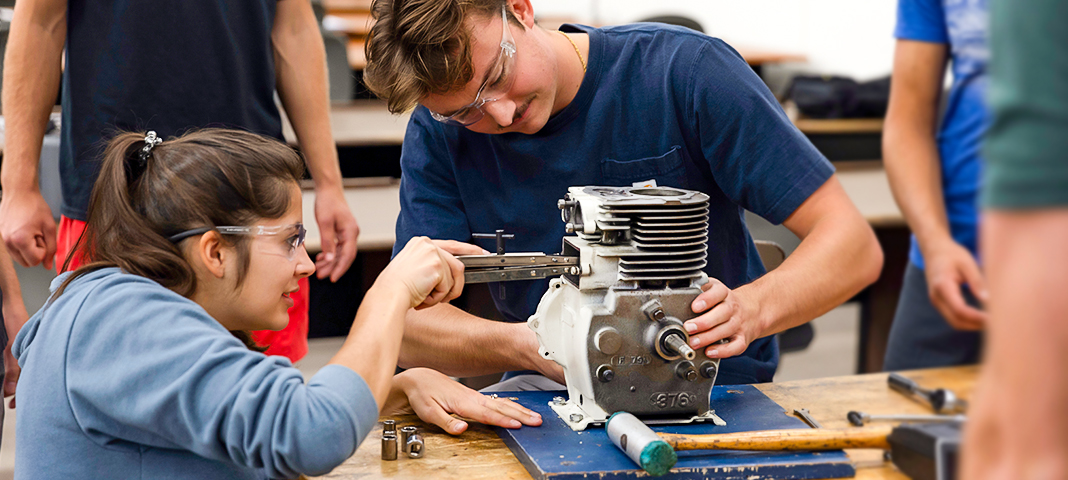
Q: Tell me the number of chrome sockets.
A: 4